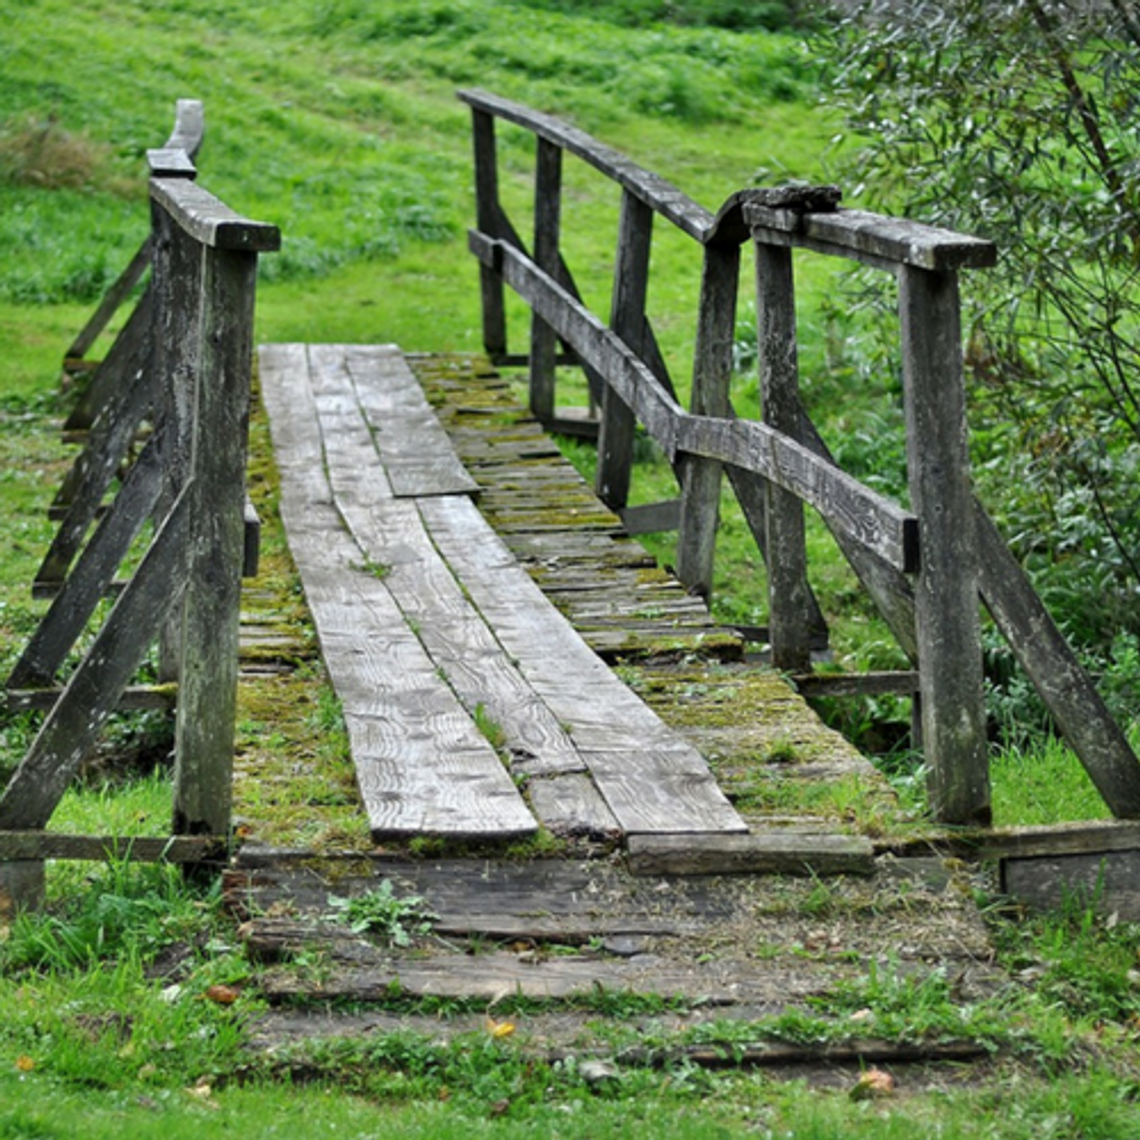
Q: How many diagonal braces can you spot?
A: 12